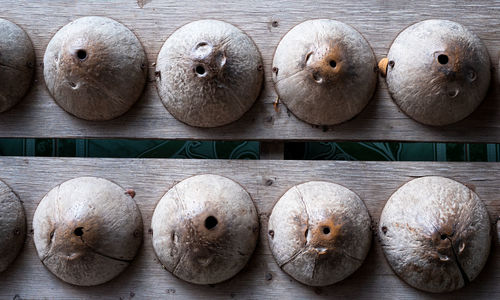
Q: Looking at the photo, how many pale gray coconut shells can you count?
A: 10